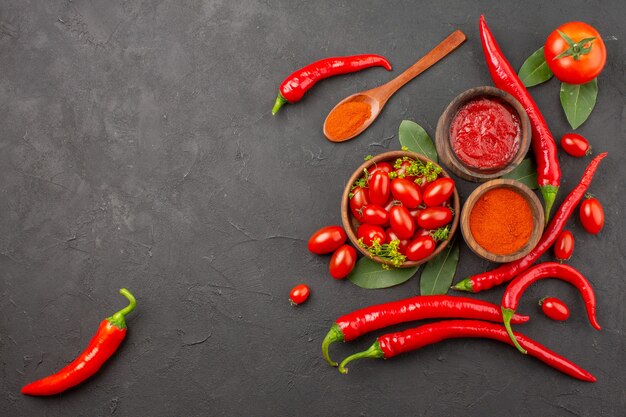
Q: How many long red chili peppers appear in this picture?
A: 7